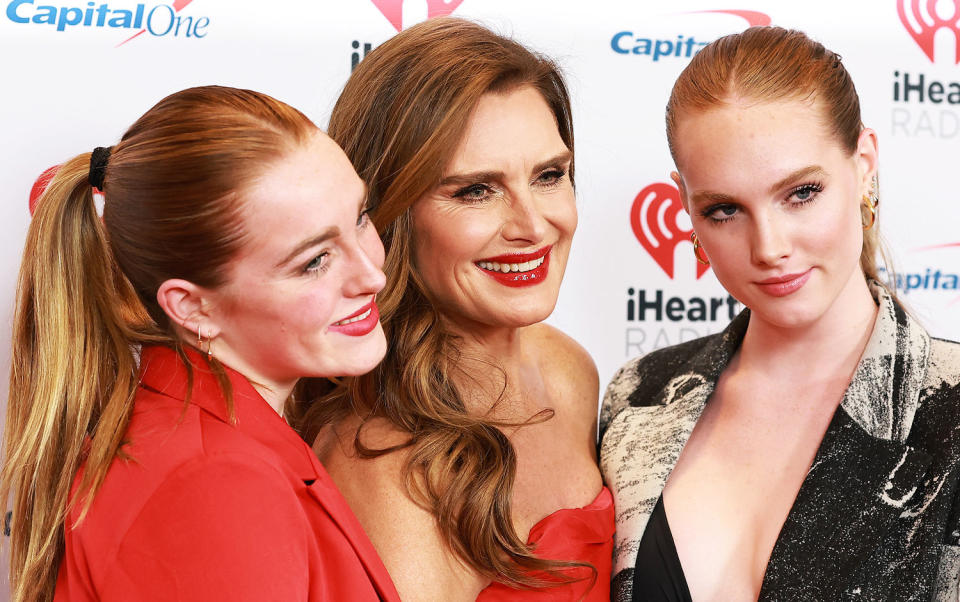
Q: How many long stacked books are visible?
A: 0